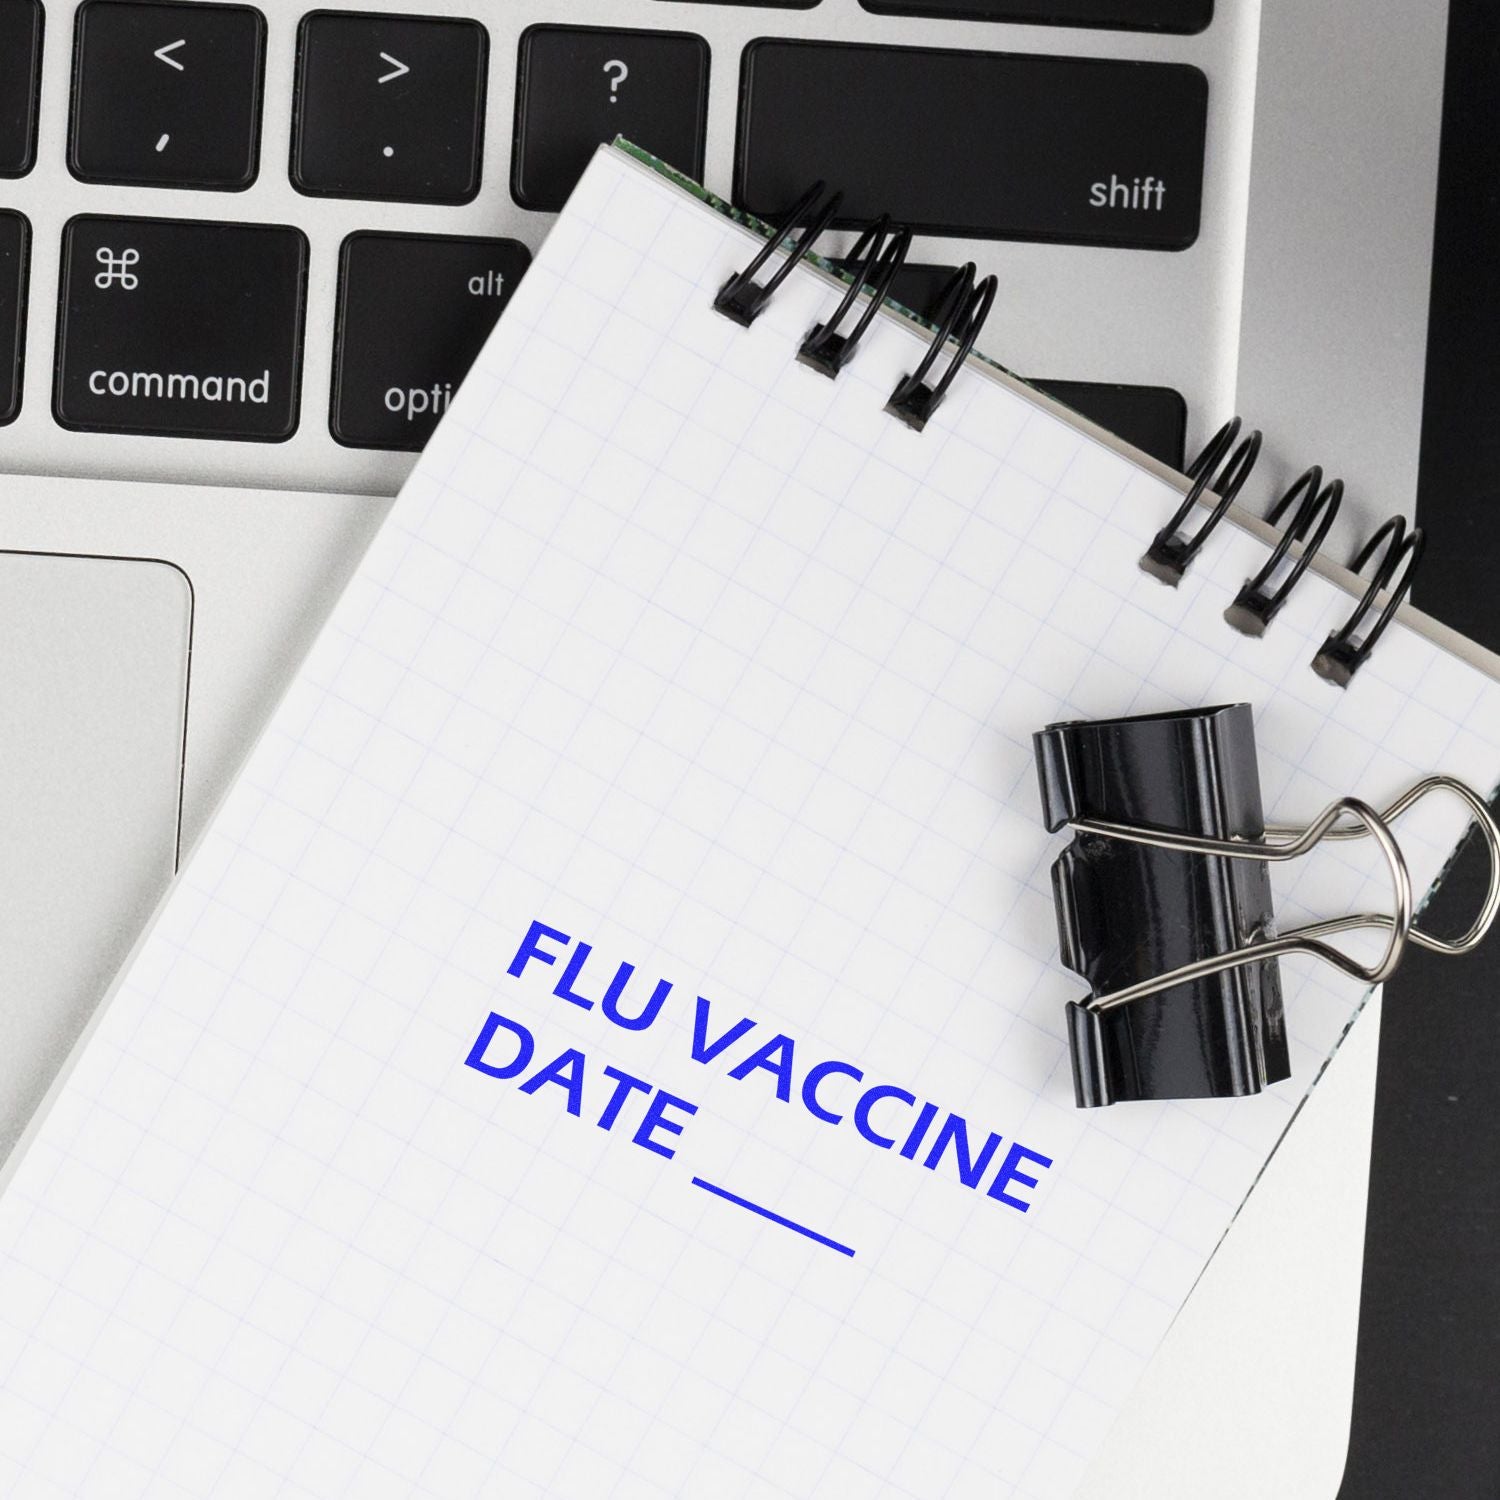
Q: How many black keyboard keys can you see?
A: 12